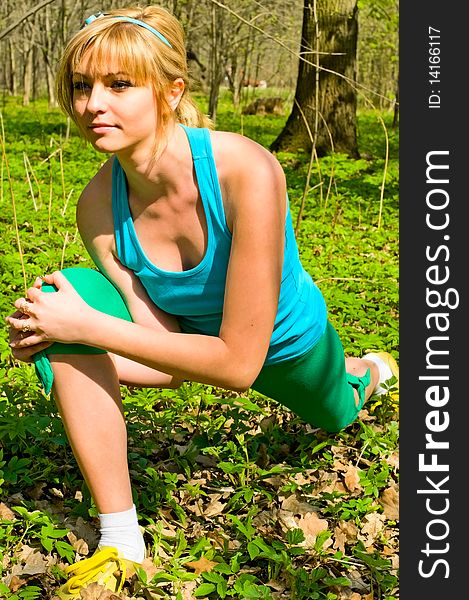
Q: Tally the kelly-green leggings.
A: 1